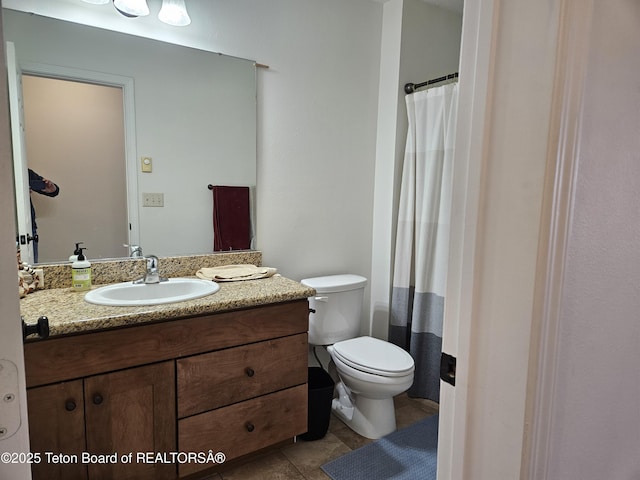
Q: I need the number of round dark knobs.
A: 4